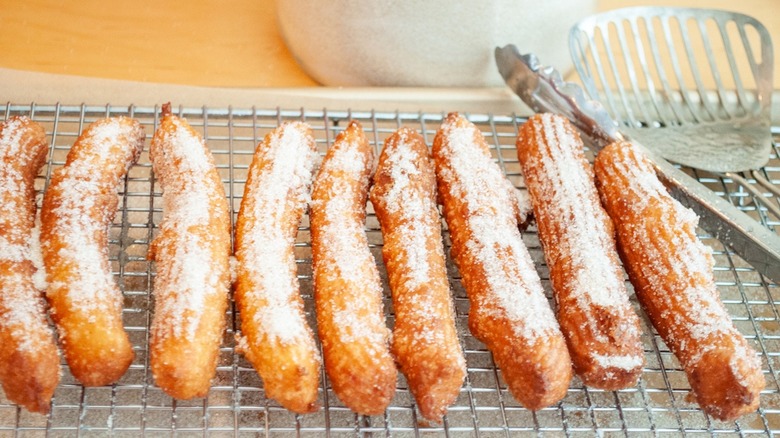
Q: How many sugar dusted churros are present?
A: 9